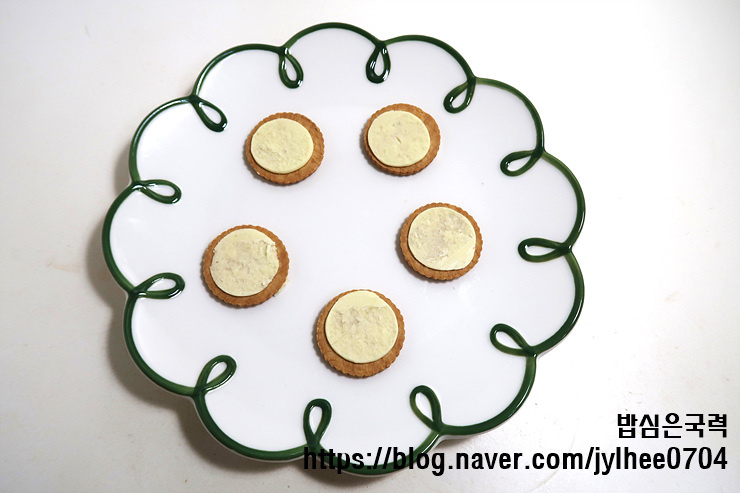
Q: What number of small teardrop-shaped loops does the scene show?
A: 12